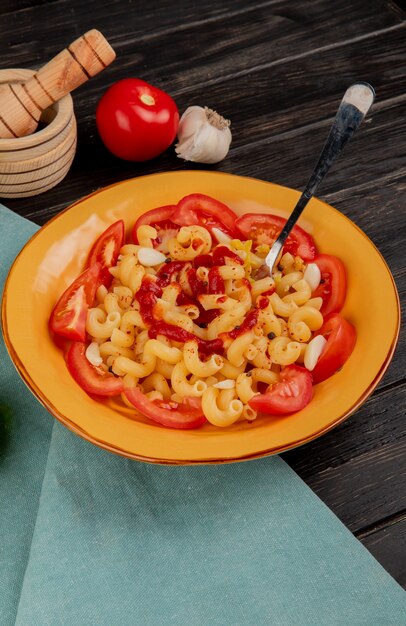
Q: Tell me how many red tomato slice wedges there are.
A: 10